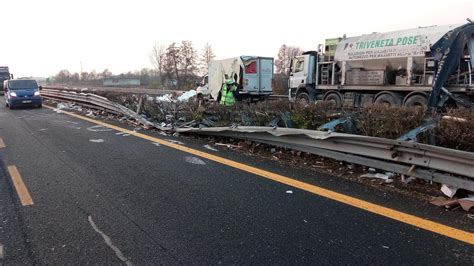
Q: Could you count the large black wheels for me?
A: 4